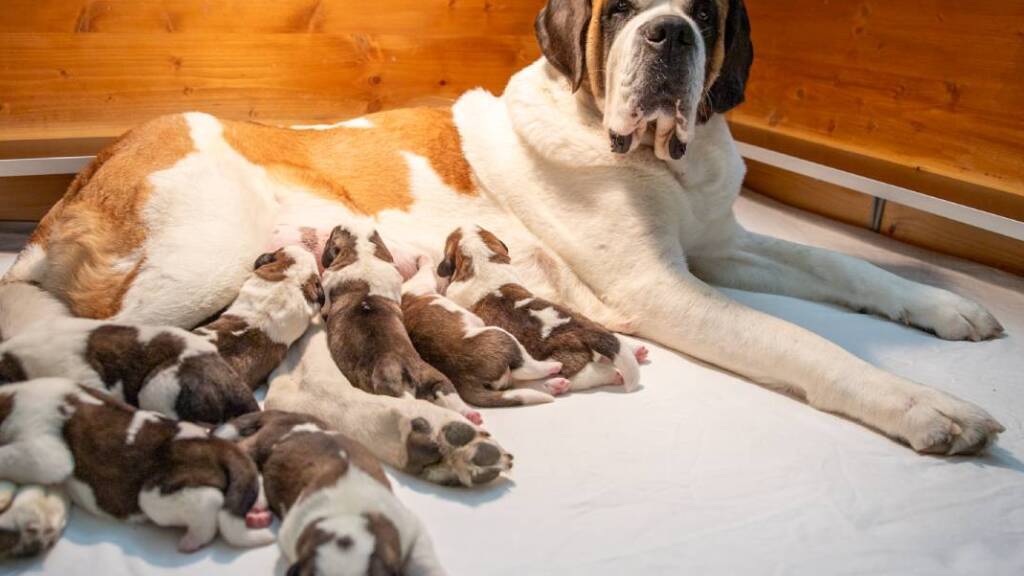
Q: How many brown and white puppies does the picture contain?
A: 7